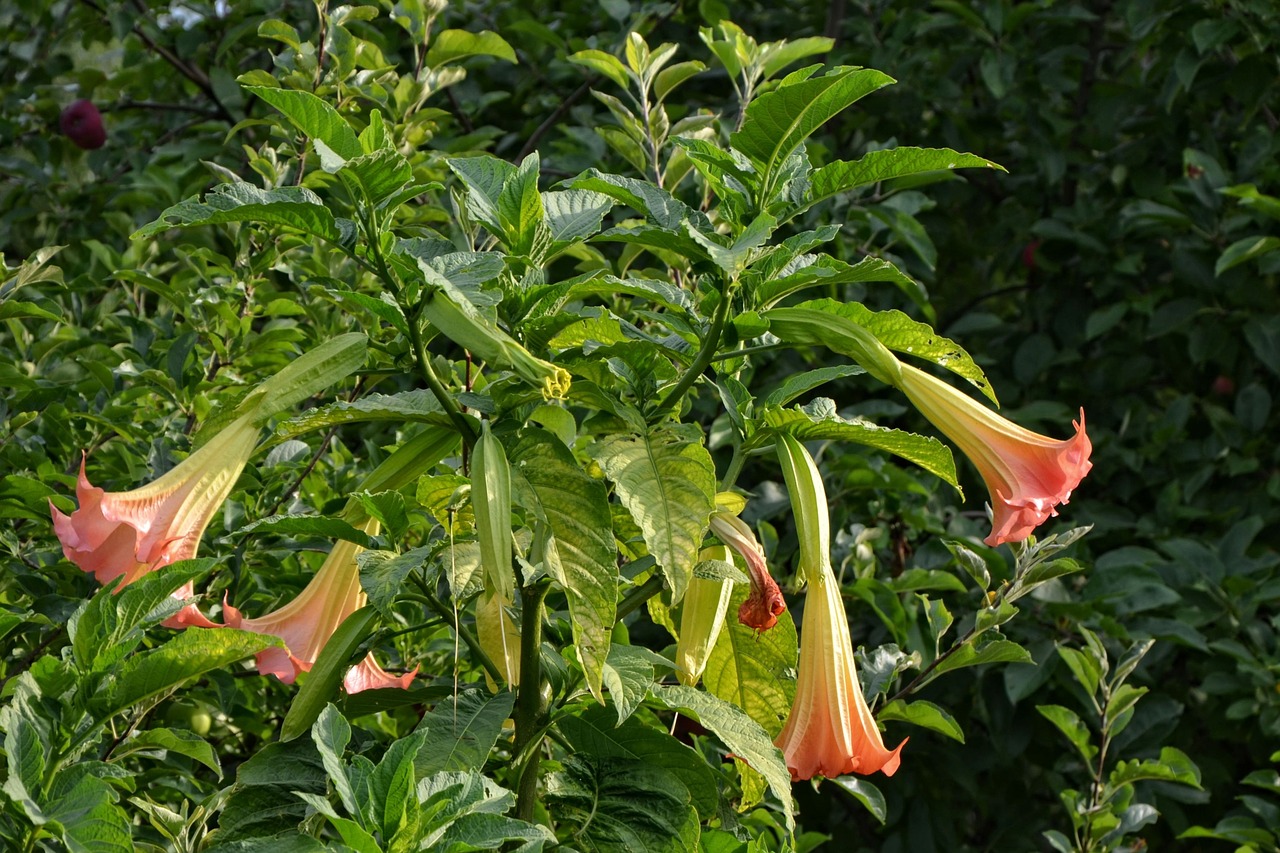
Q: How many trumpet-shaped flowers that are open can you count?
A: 4